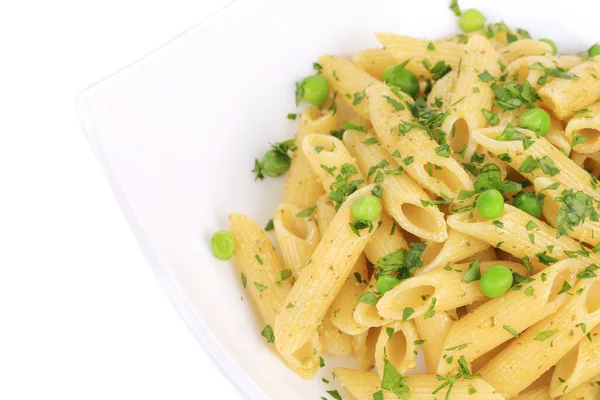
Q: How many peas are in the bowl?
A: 13